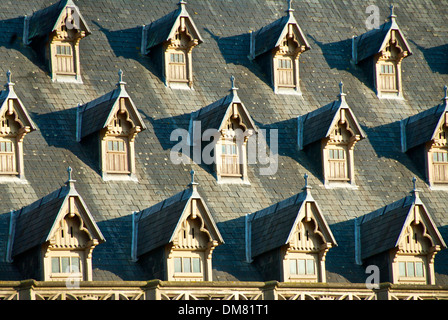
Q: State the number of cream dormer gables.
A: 13